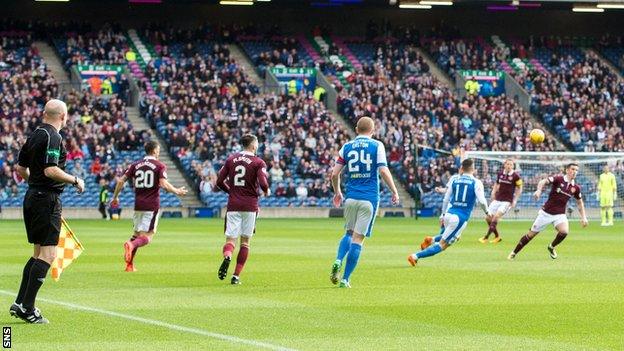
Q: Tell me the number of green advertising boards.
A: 3